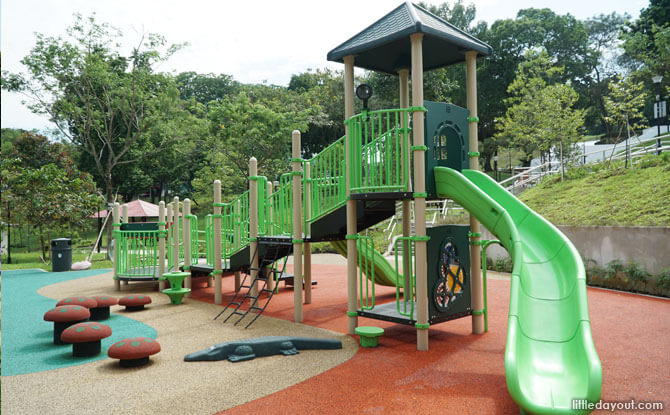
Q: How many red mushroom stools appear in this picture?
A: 6